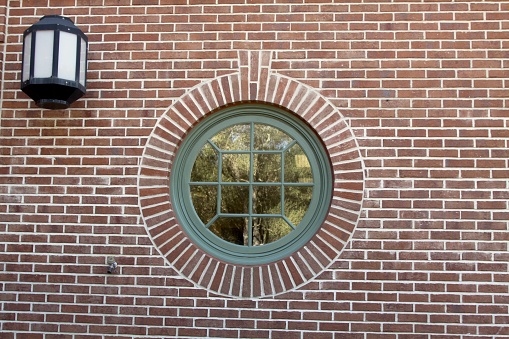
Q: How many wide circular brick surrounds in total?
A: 1